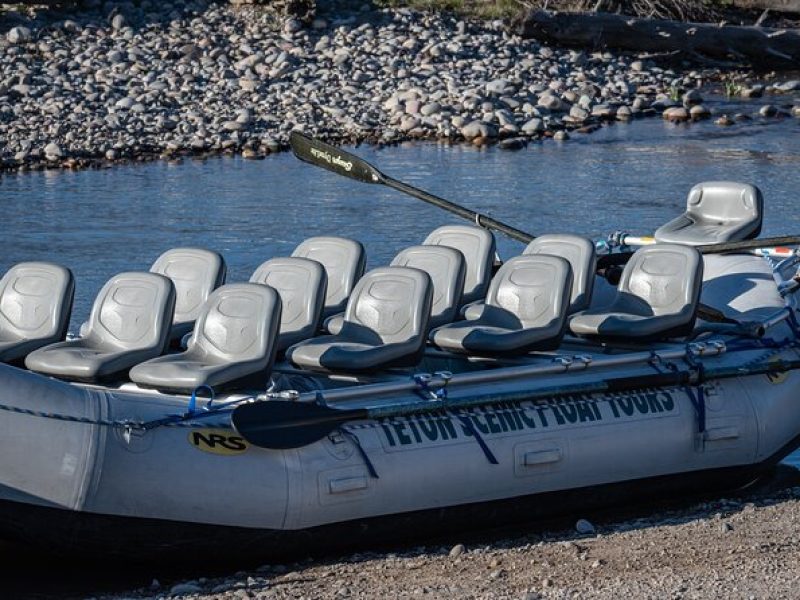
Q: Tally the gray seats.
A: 13